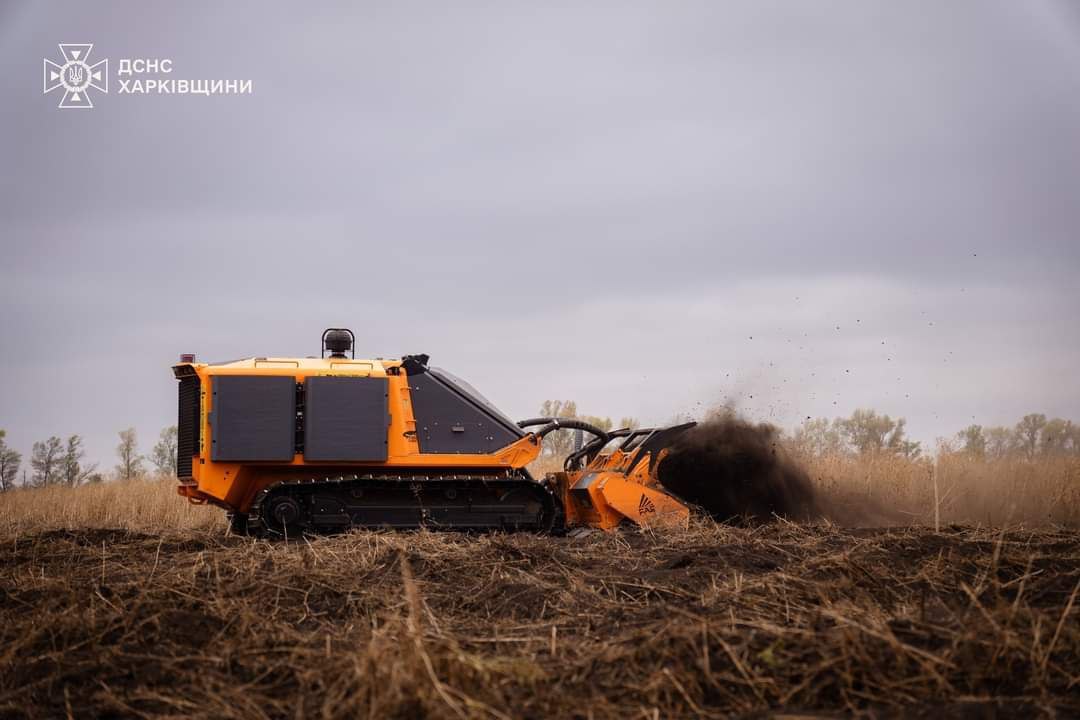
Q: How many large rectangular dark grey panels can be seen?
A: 2